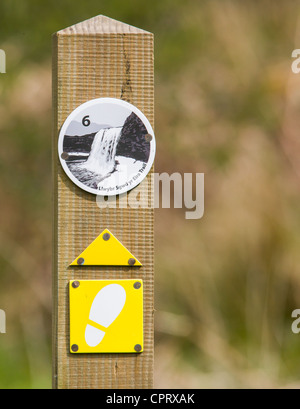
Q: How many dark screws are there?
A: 9